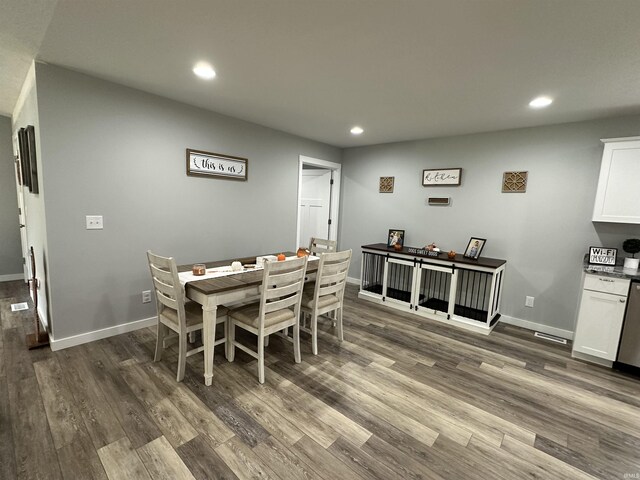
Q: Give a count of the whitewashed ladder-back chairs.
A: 4